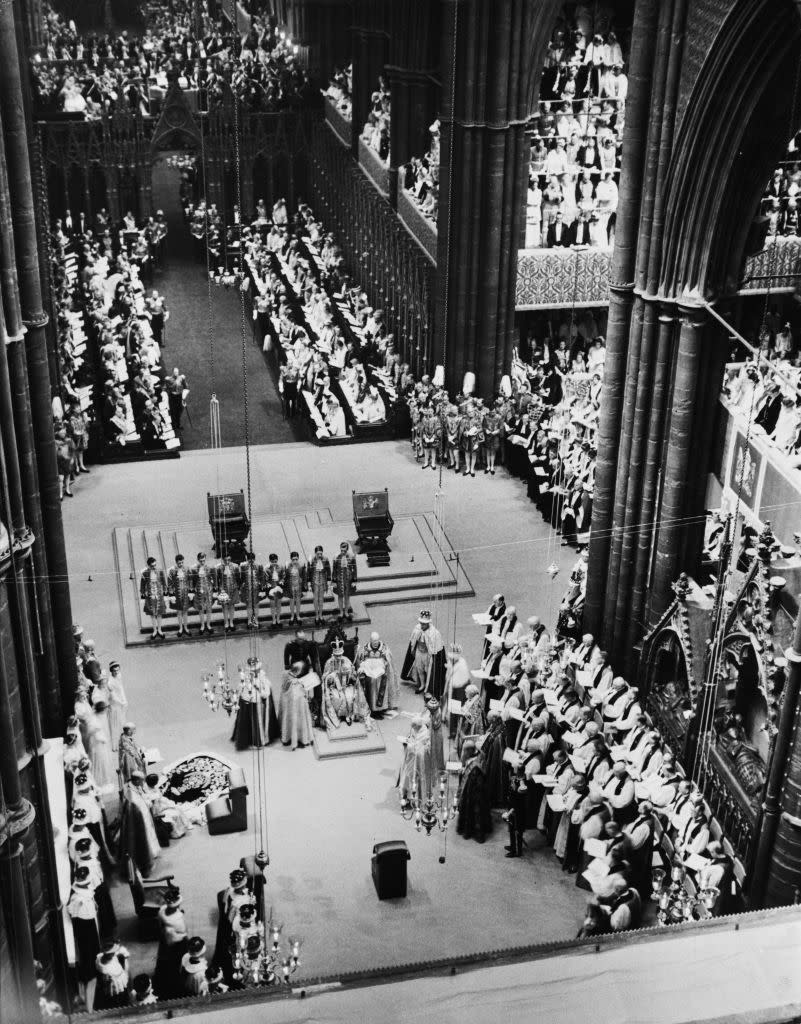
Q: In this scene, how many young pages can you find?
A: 9